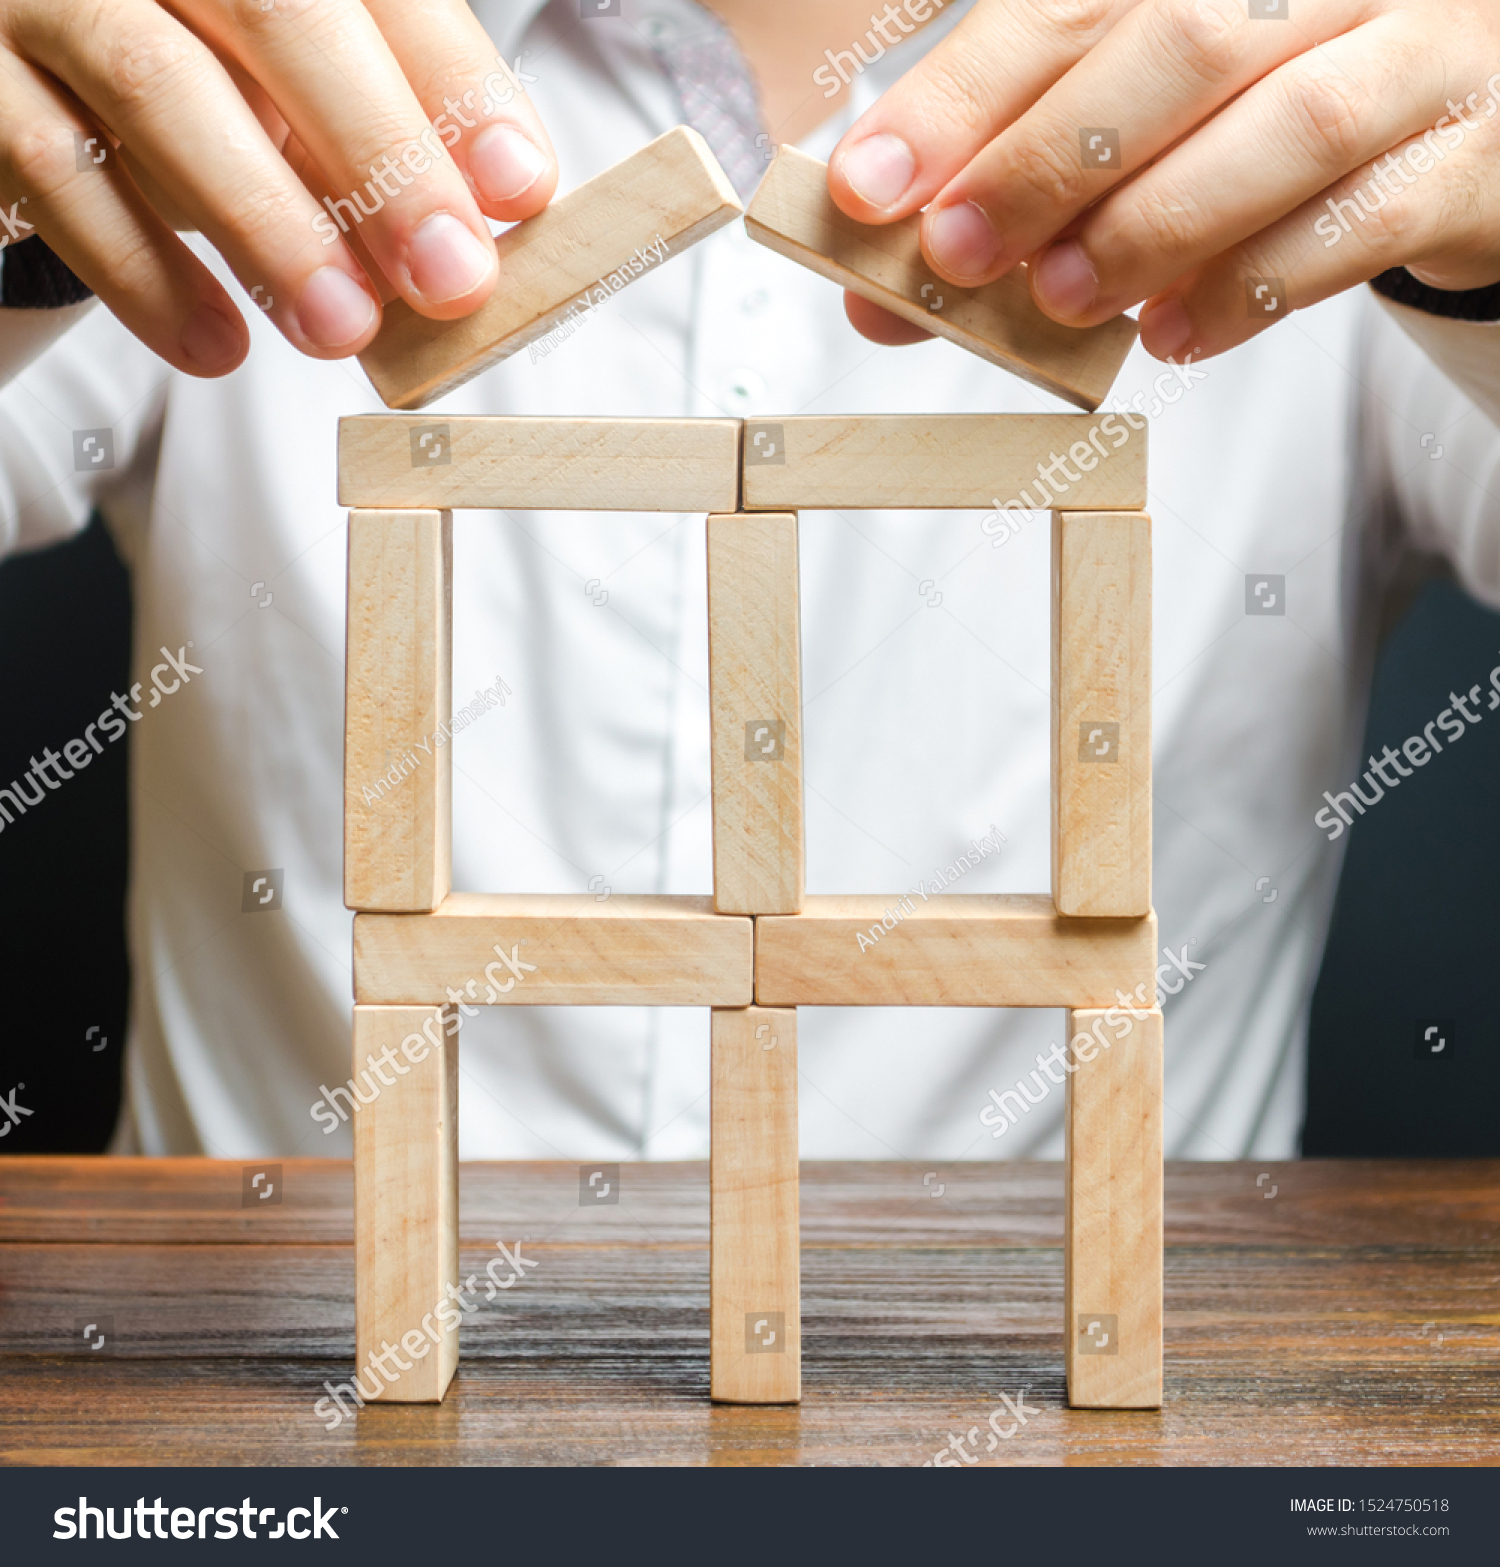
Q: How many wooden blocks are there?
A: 12